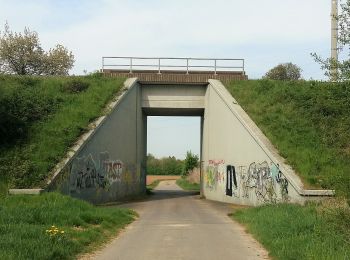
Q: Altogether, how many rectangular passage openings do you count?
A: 1